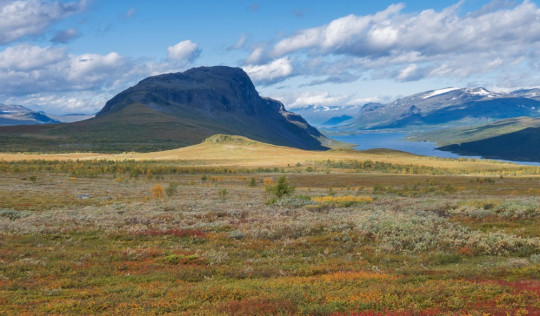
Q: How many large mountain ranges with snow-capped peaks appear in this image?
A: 1